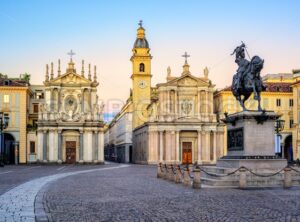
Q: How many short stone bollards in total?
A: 8